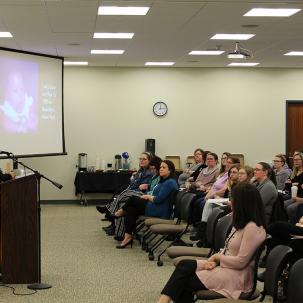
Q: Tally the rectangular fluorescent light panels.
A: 11